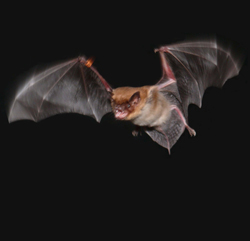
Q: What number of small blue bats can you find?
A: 0